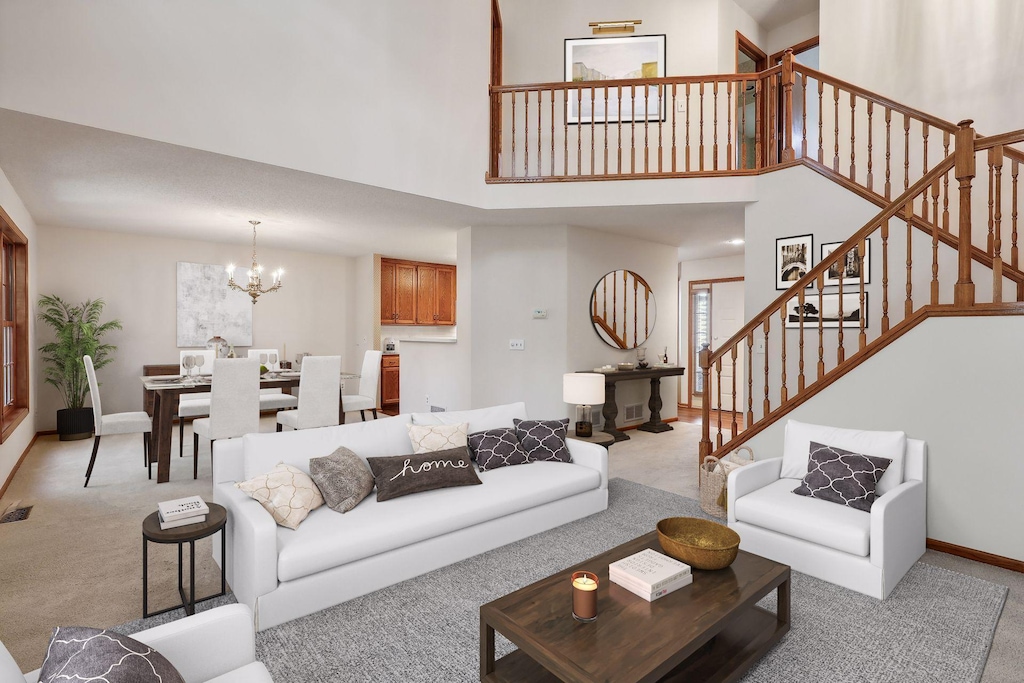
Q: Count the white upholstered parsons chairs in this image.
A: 6